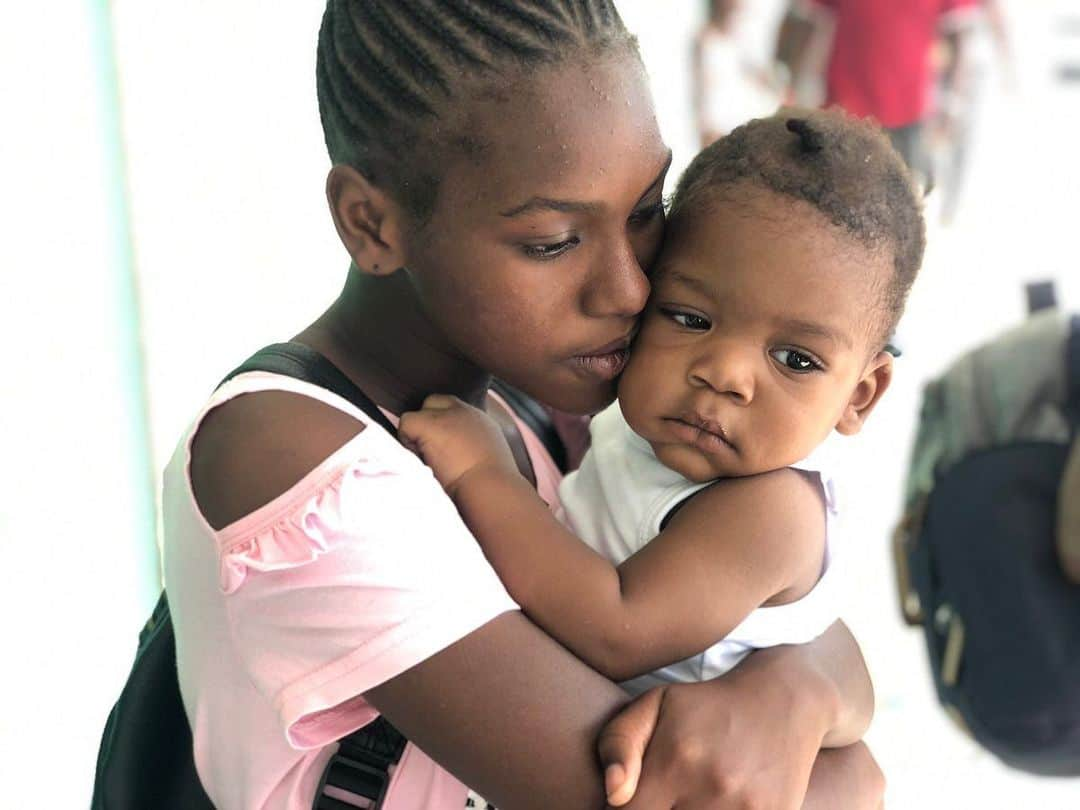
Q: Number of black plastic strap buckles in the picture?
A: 1